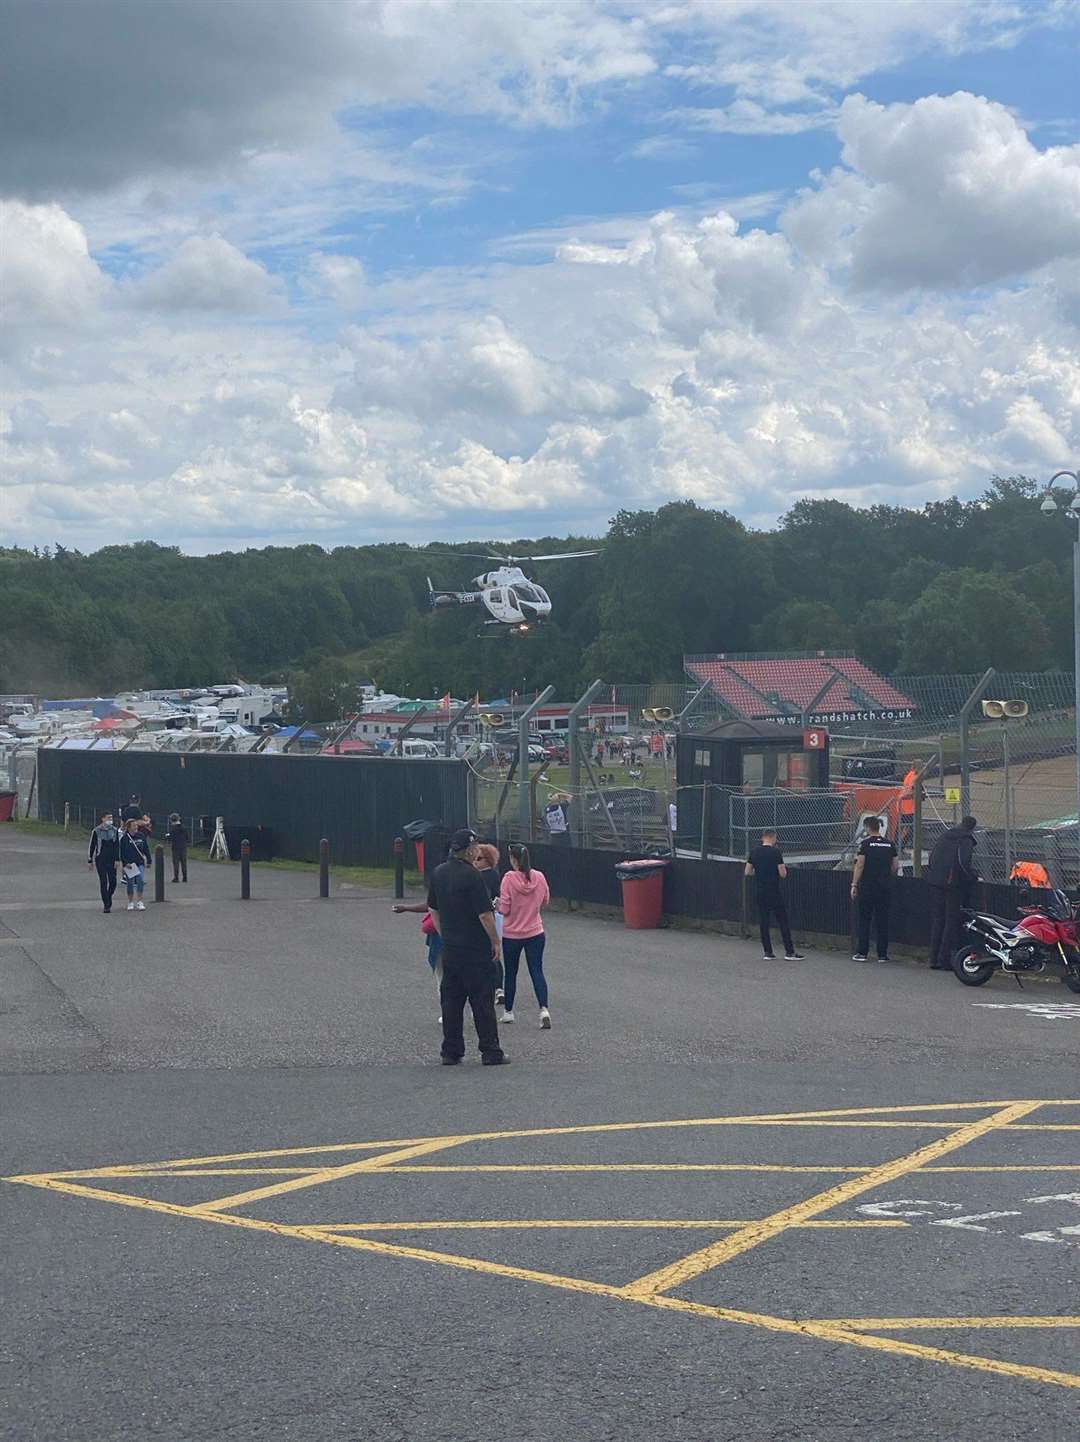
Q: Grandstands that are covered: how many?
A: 0